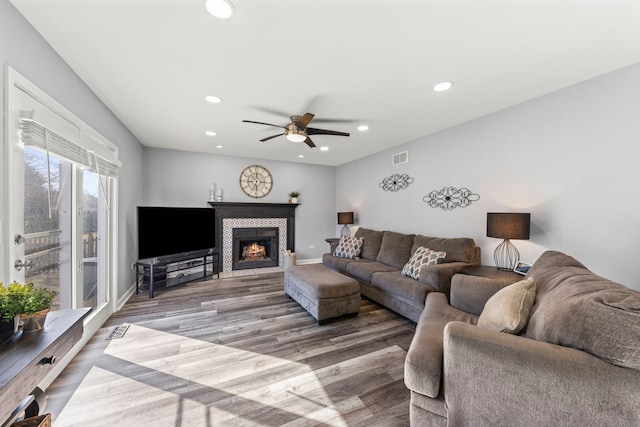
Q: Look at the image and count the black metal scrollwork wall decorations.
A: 2